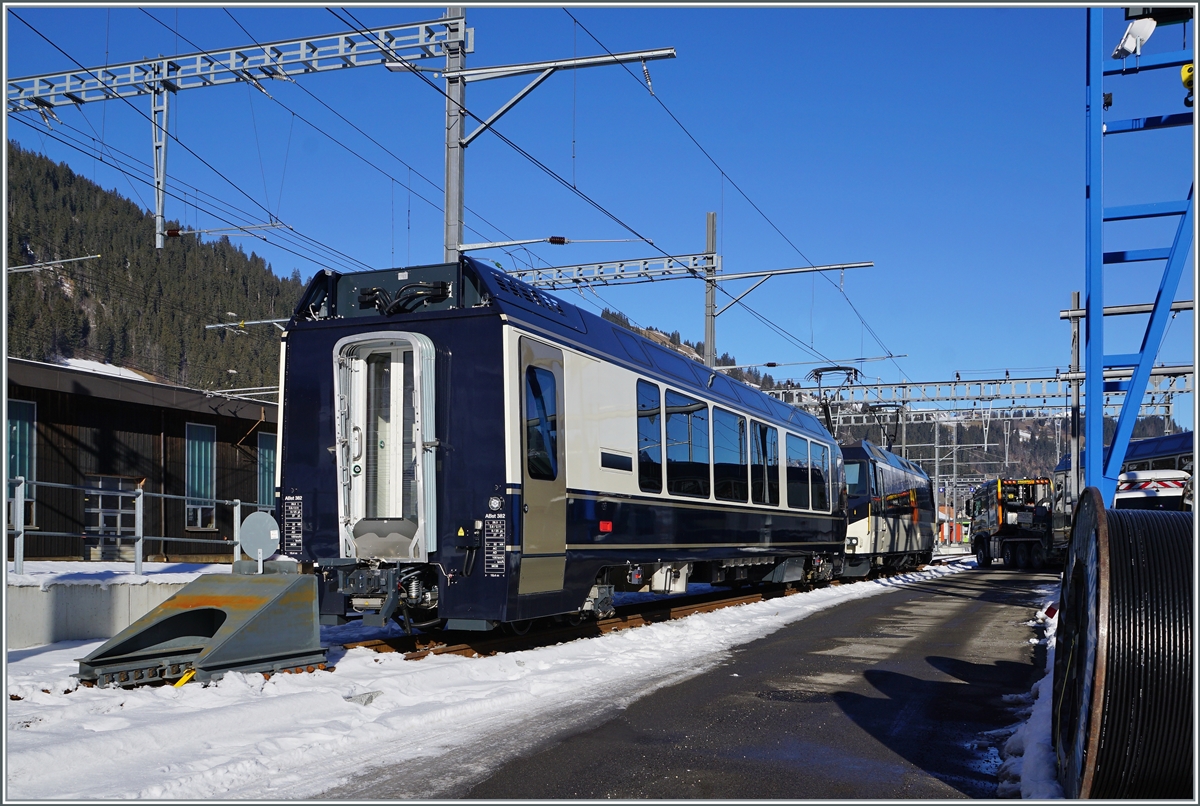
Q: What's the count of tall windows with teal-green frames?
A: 3